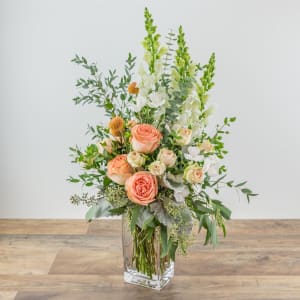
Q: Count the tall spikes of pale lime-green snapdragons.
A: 3